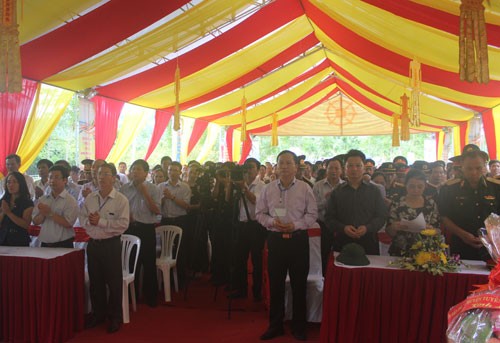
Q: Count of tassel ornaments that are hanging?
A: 8